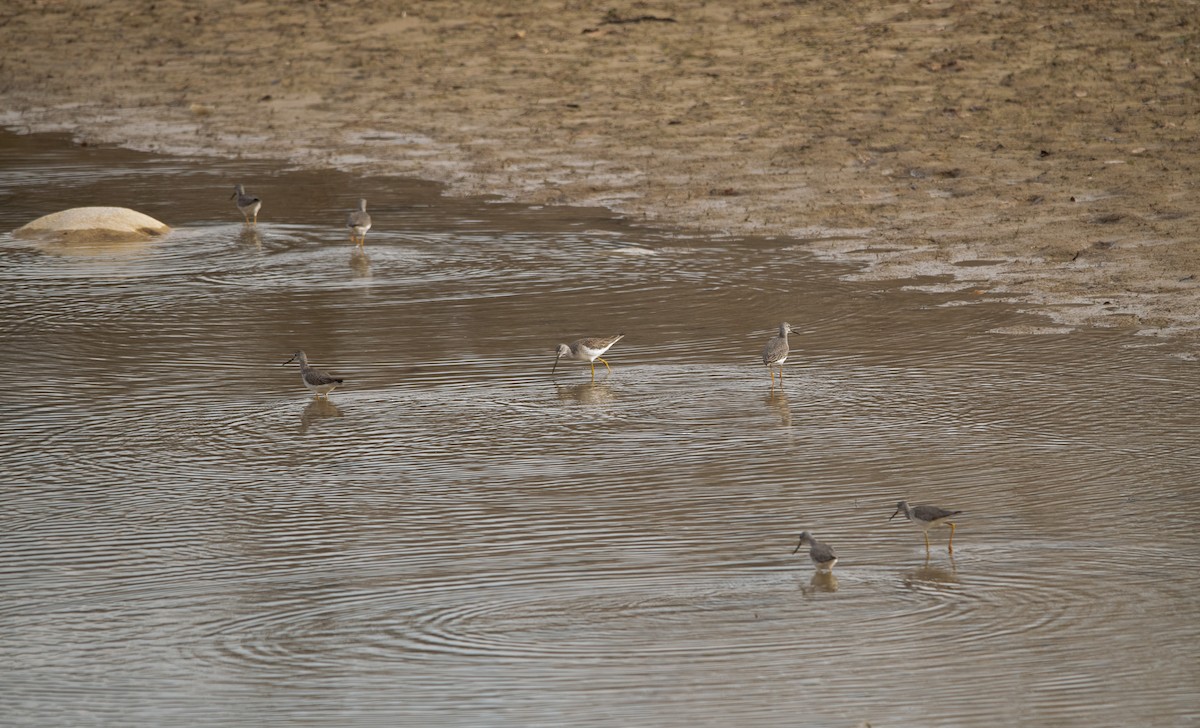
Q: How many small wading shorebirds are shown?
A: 7